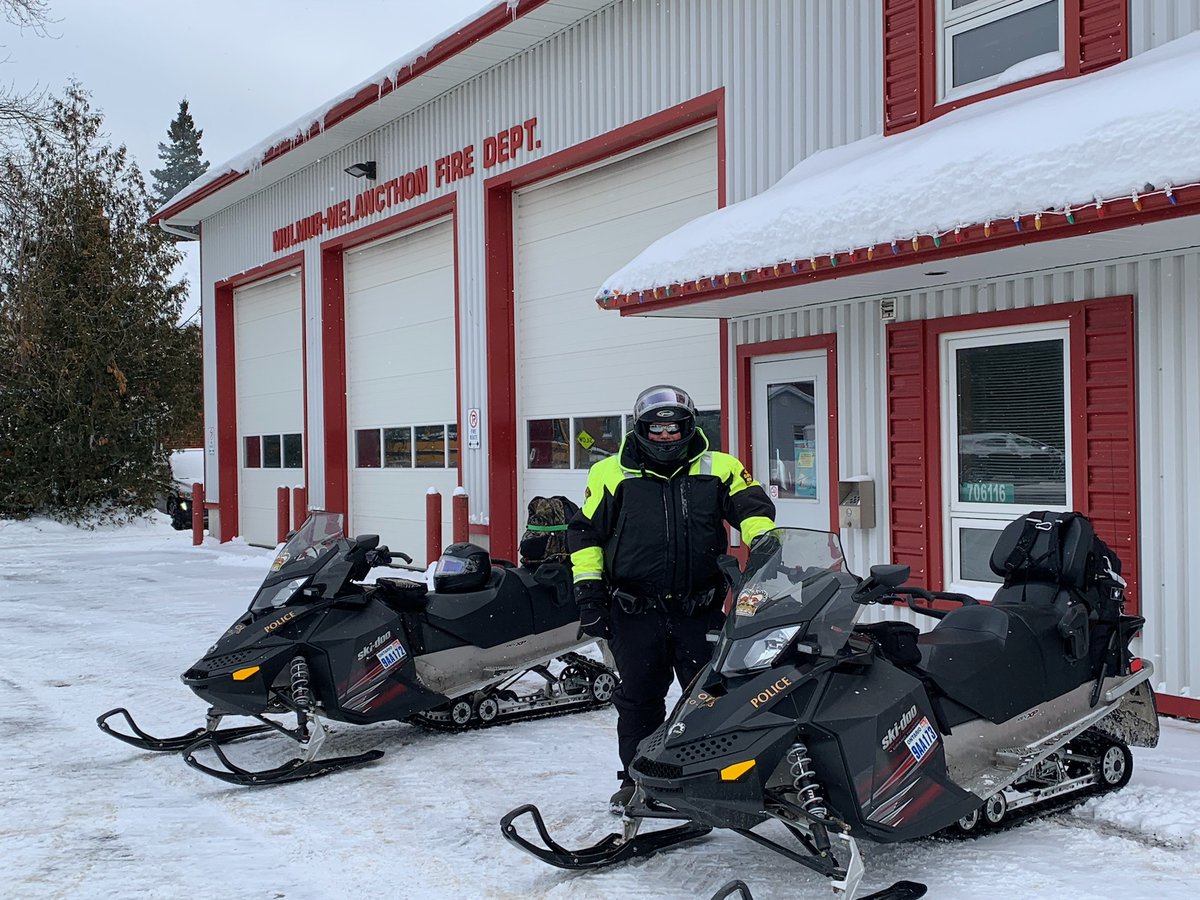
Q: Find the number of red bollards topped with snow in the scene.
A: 5